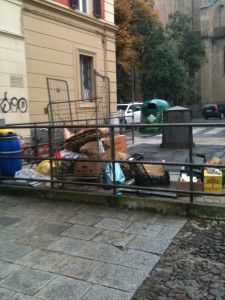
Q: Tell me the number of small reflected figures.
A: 0